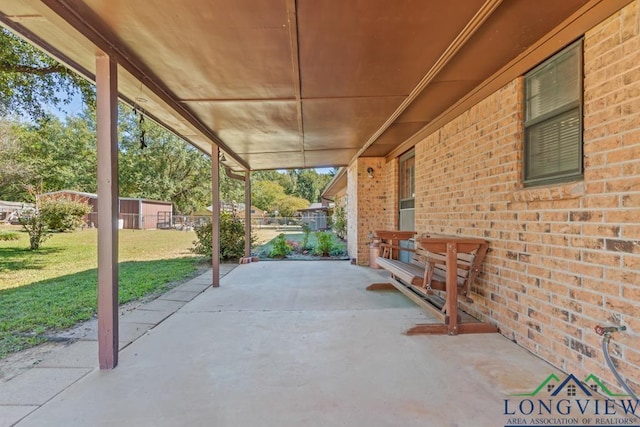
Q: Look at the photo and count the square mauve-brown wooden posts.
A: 3